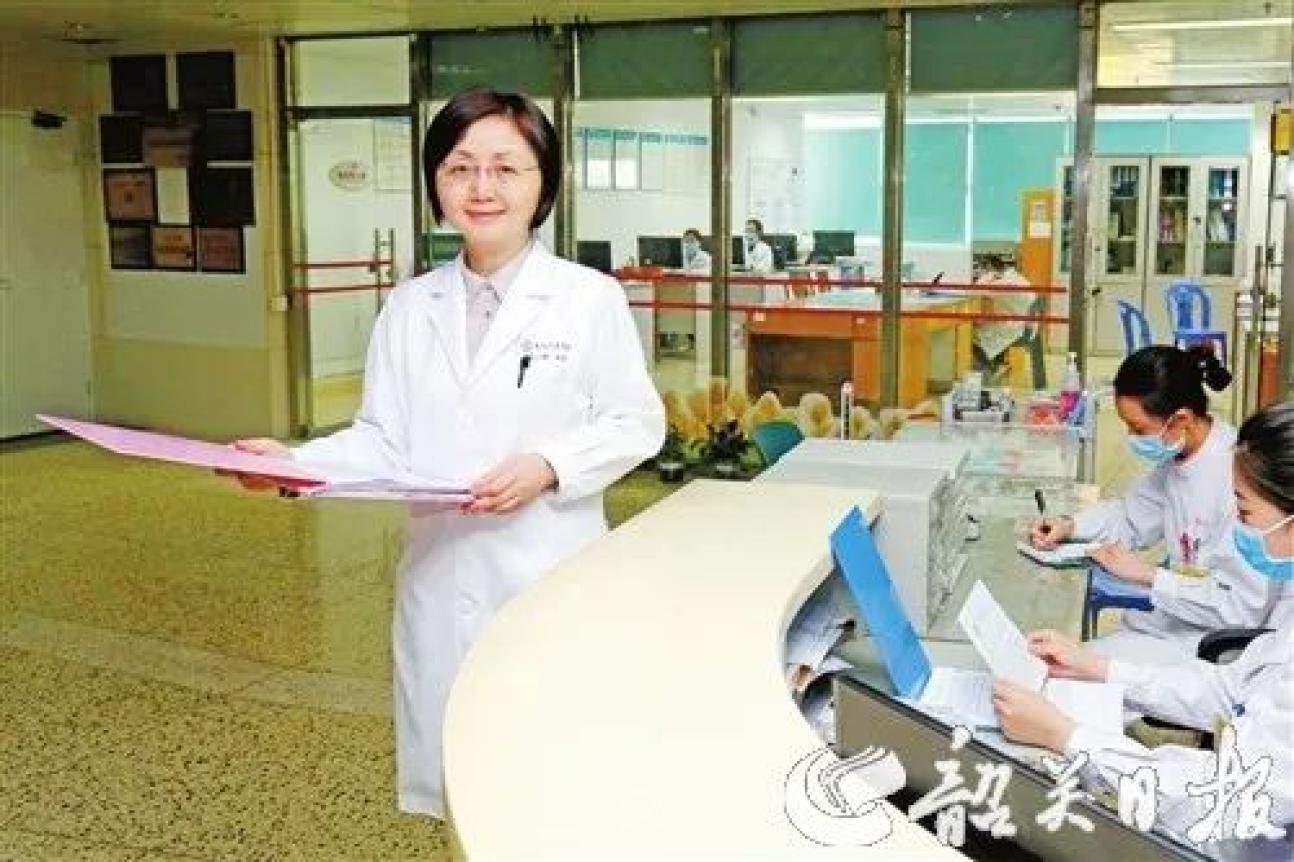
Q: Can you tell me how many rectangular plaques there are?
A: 10